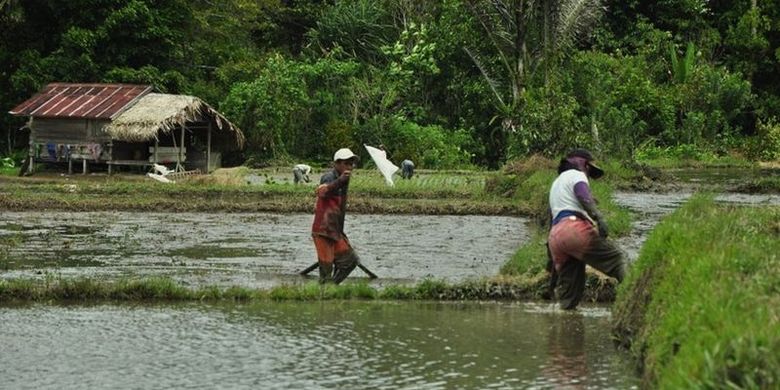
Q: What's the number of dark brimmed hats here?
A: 1